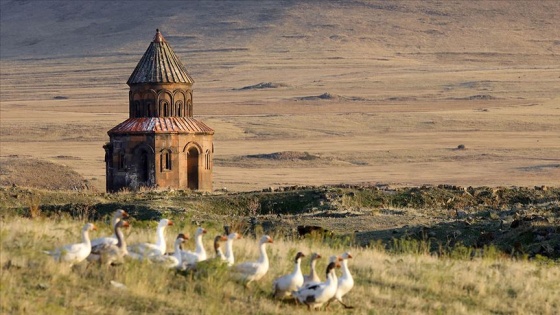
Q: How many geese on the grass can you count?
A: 15